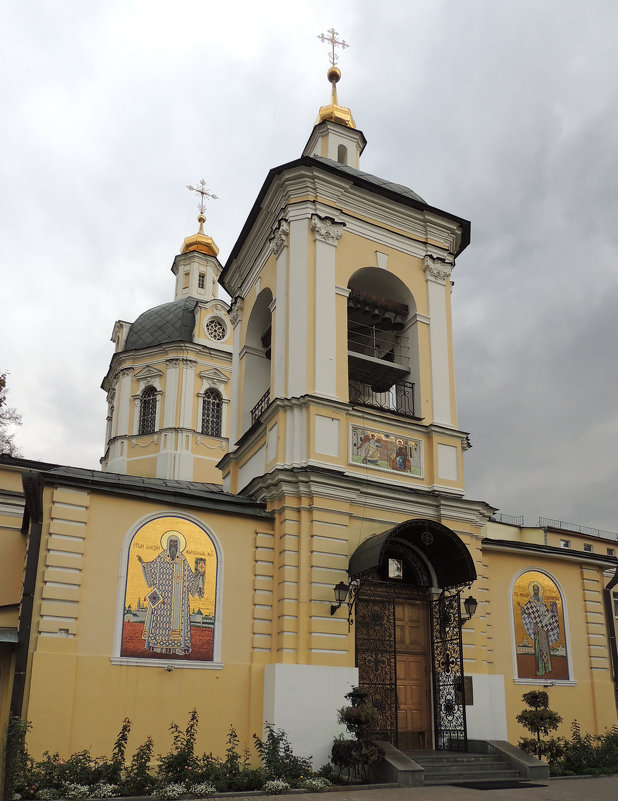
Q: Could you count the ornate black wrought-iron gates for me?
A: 2